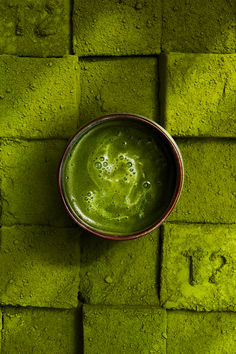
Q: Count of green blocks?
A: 14